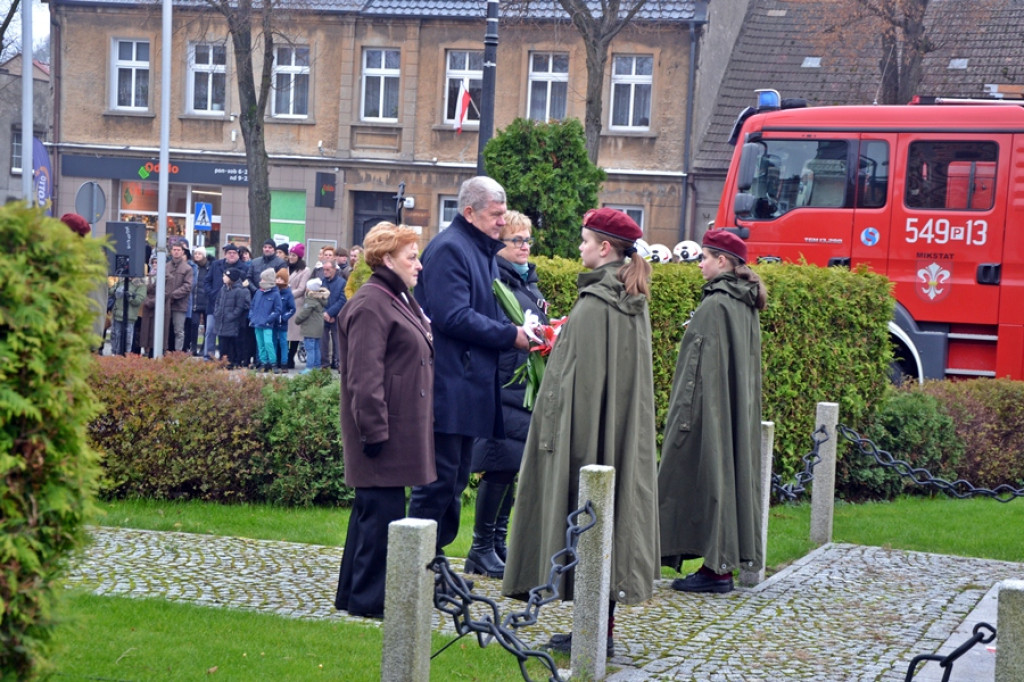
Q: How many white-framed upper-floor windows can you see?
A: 7